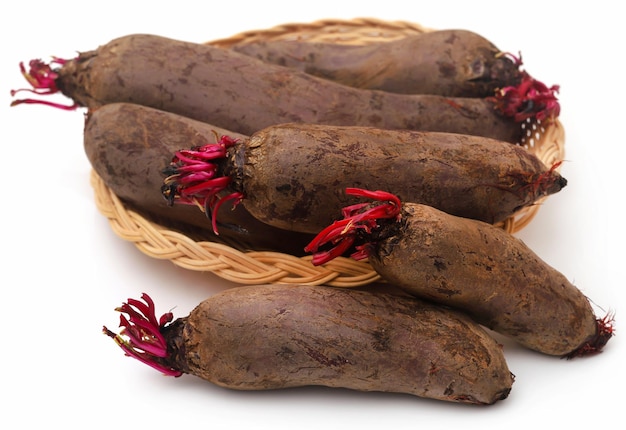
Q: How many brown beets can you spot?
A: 6